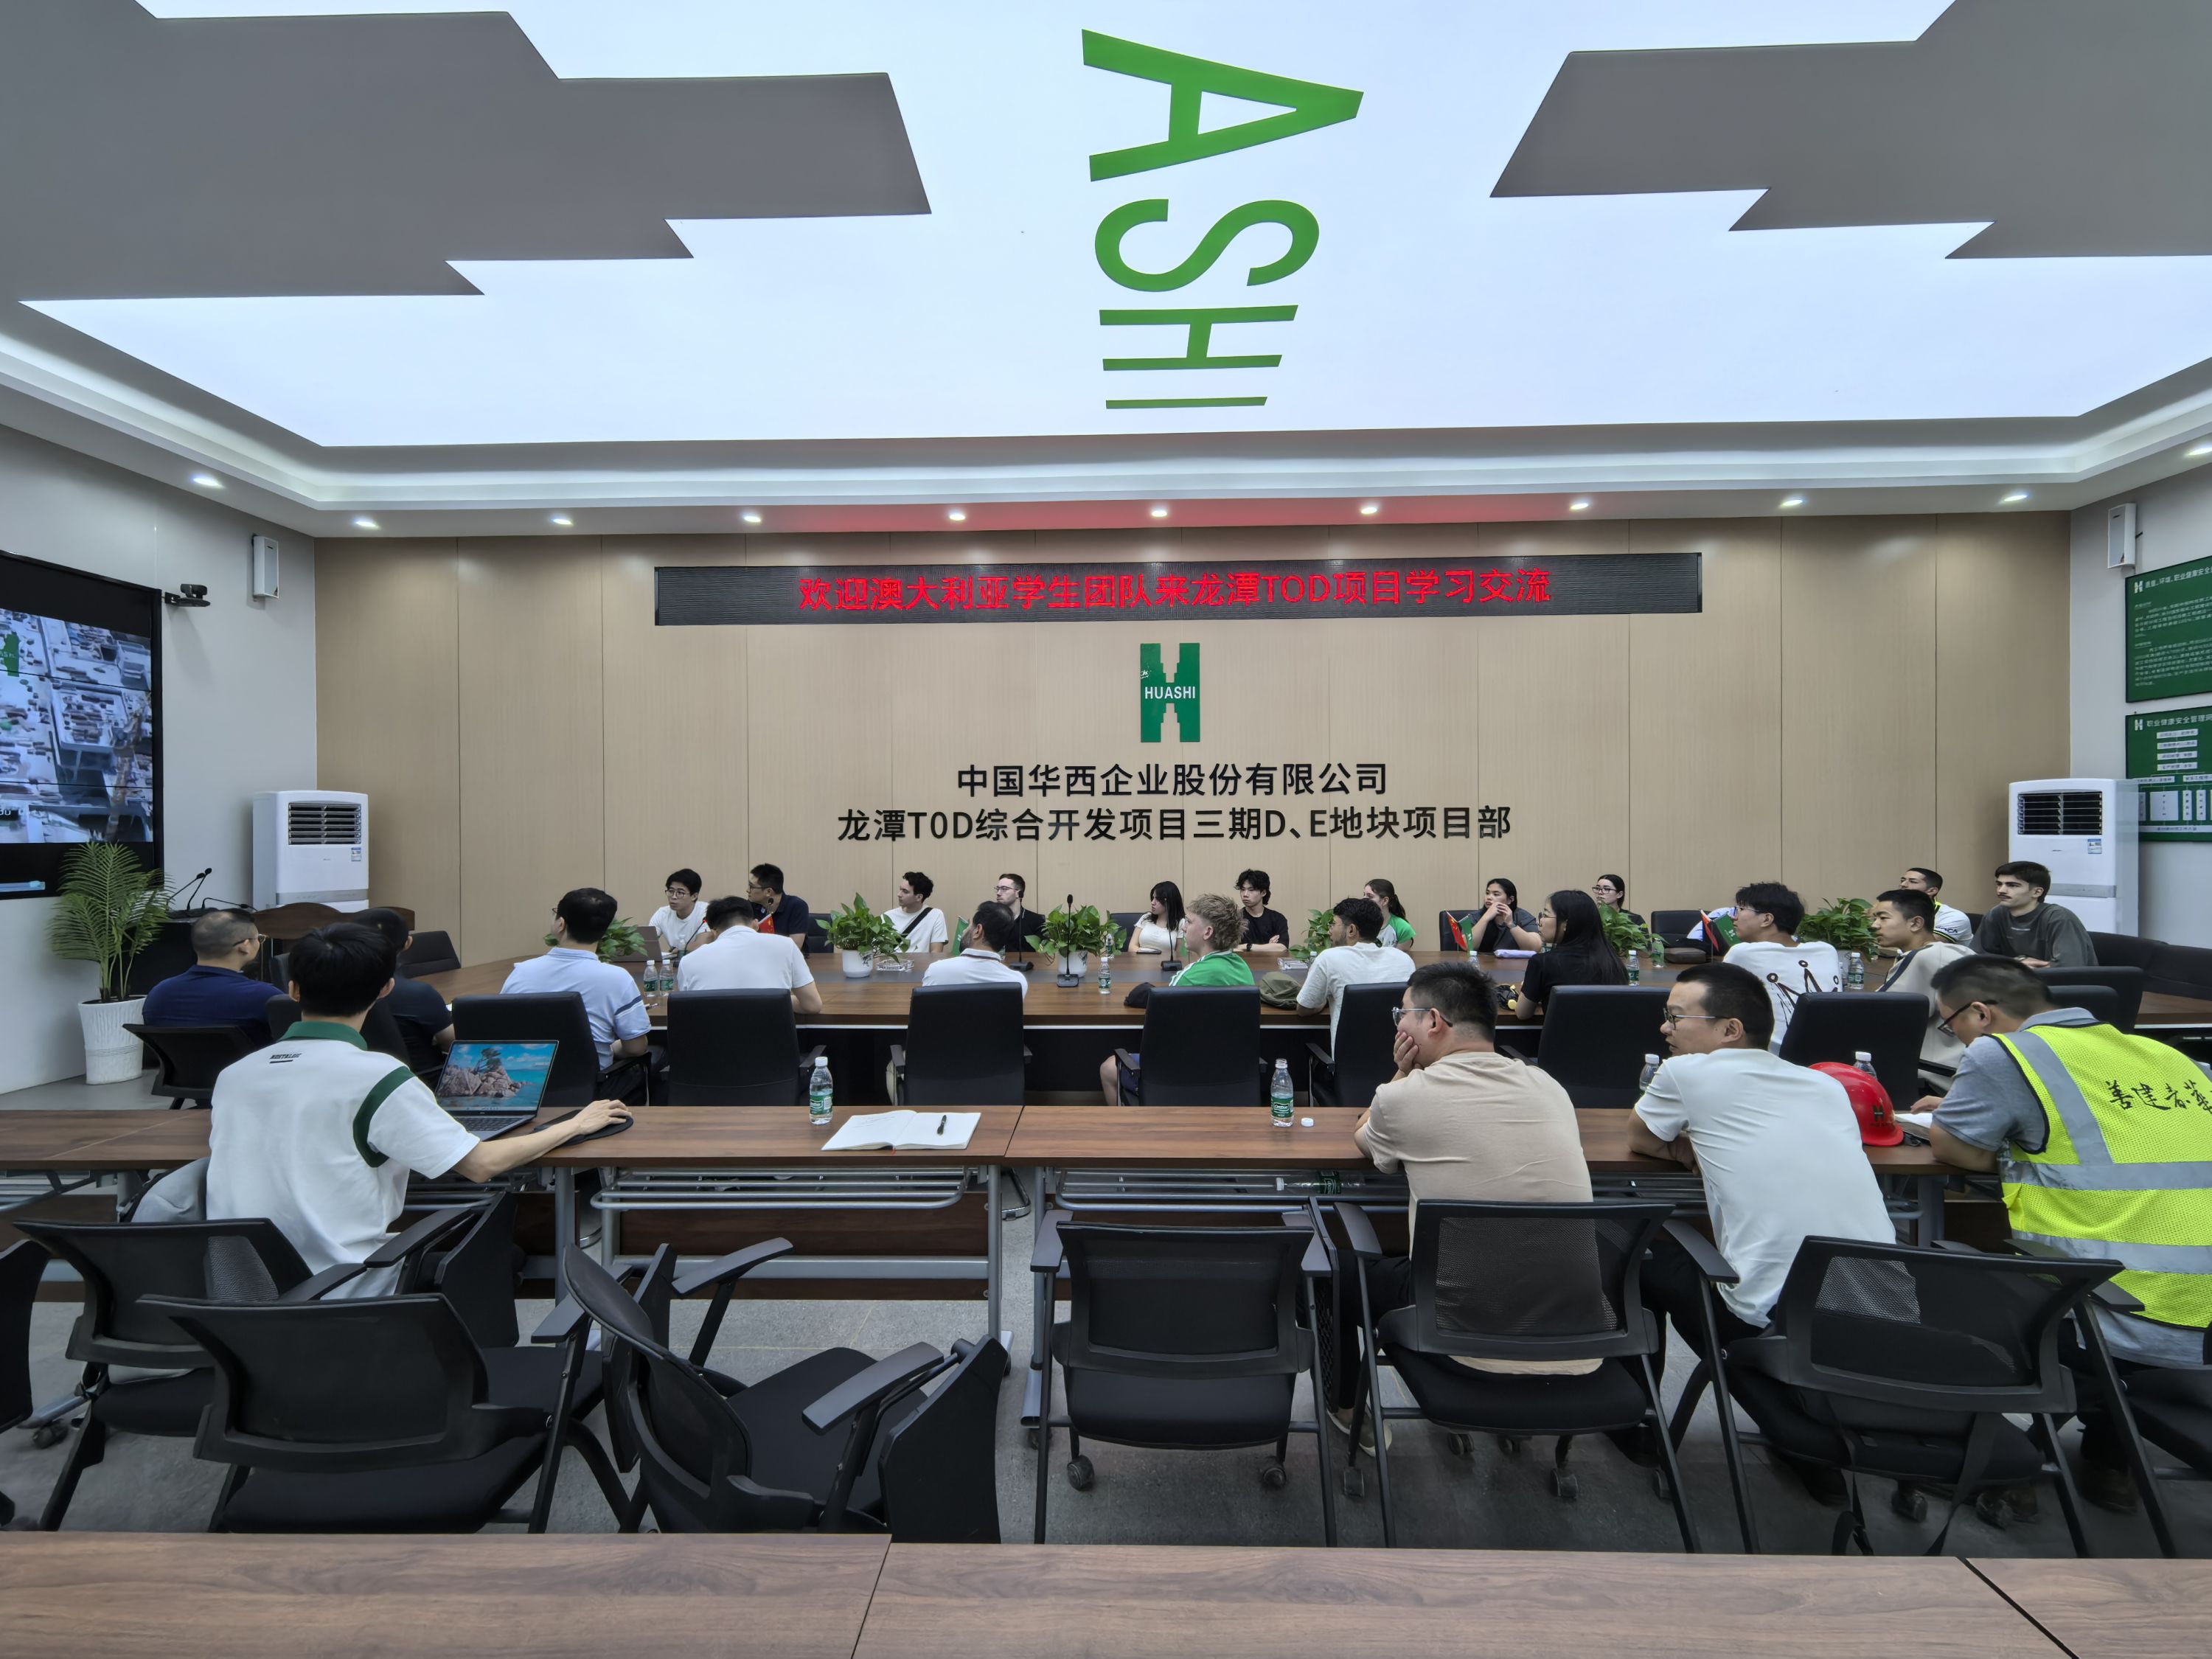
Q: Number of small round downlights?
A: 11